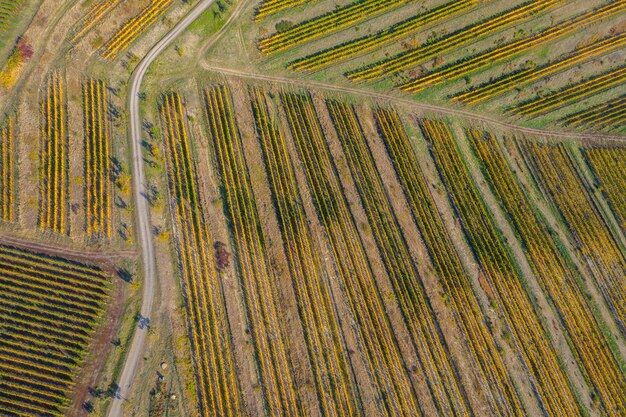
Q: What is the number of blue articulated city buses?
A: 0